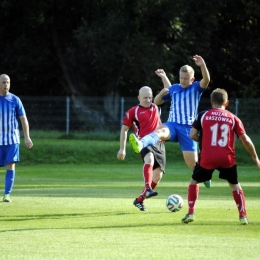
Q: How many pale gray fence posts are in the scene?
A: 3